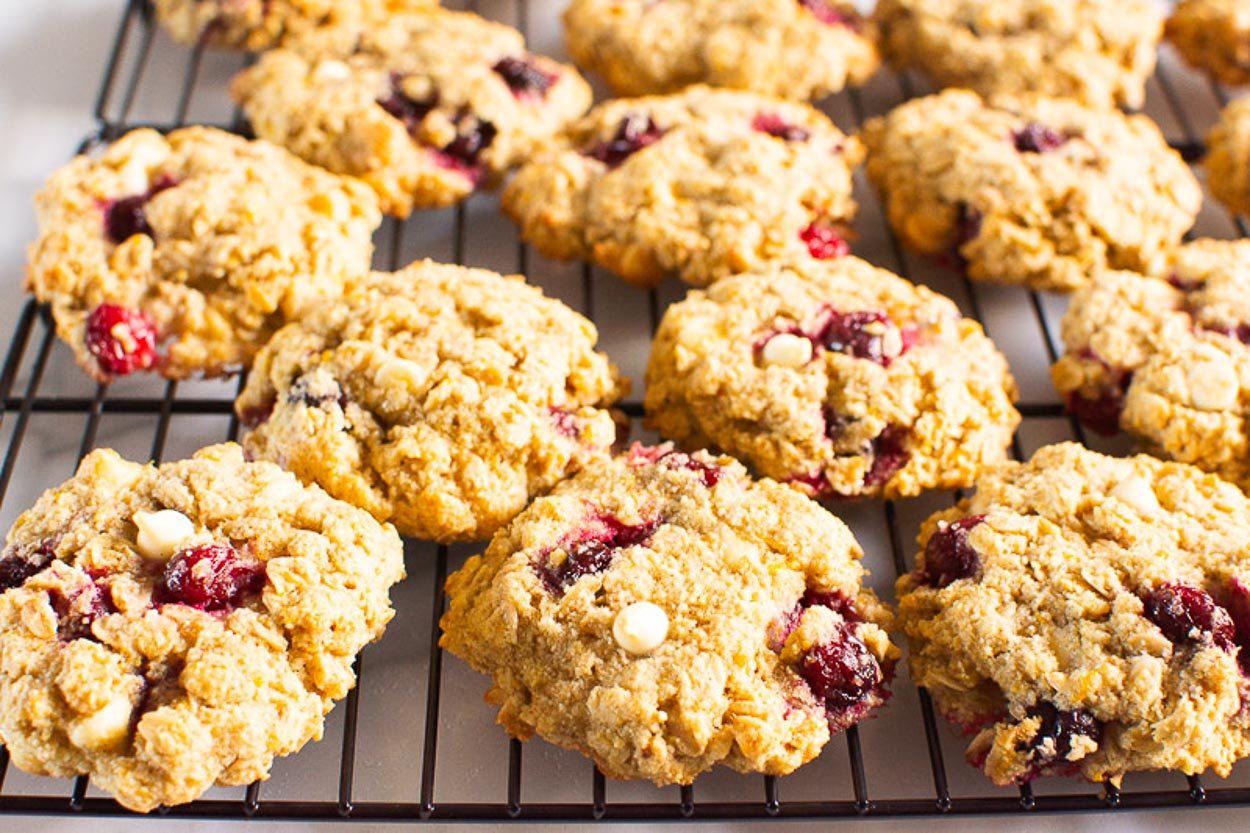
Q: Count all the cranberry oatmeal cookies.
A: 15